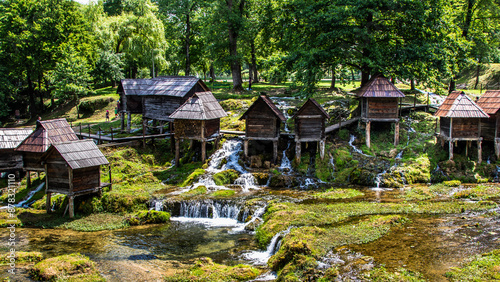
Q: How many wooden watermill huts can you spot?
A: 10